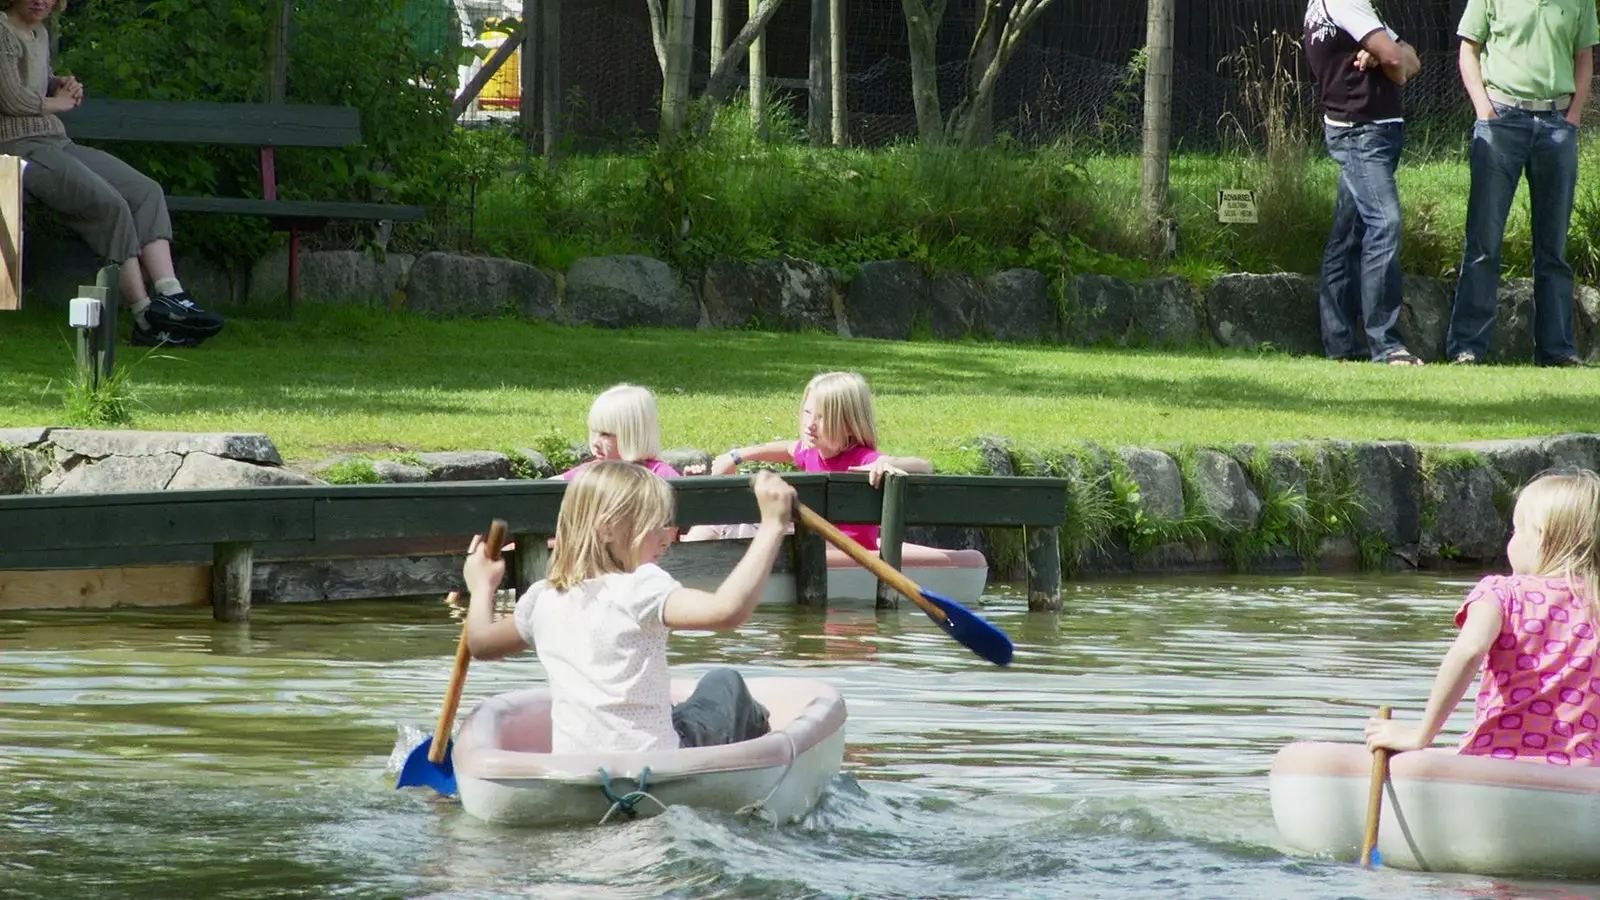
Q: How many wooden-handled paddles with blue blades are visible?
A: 3